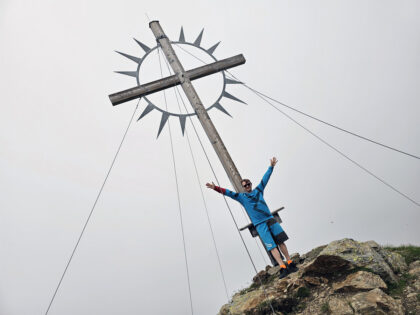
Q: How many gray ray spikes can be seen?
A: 12